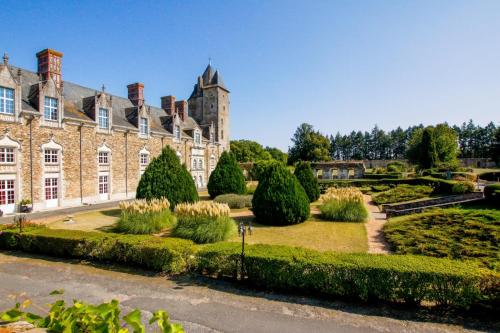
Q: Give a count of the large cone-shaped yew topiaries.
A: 4